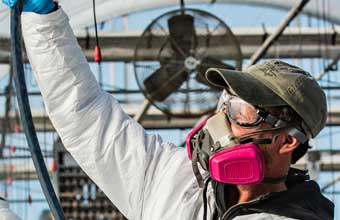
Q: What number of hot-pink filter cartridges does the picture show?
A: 2